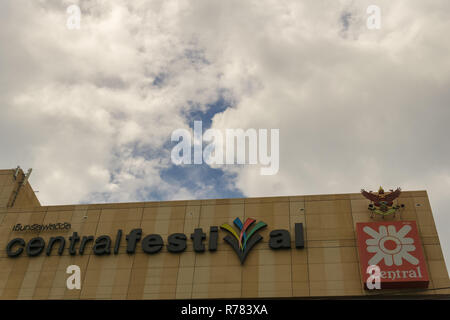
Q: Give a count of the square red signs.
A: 1